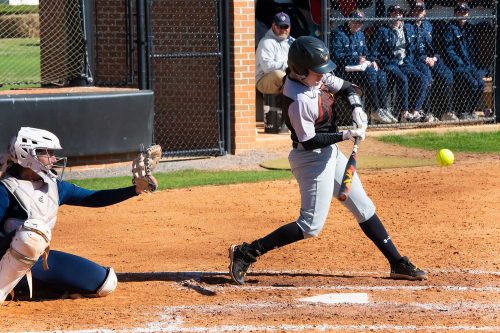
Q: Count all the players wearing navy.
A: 5